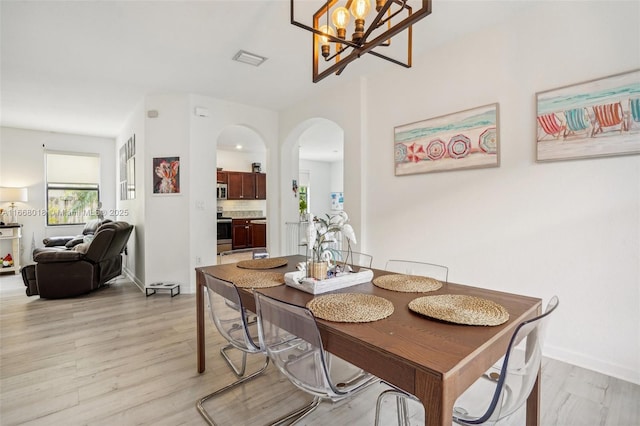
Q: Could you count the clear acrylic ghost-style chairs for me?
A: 6